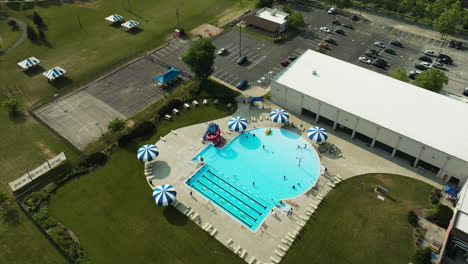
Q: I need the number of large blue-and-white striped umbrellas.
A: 5